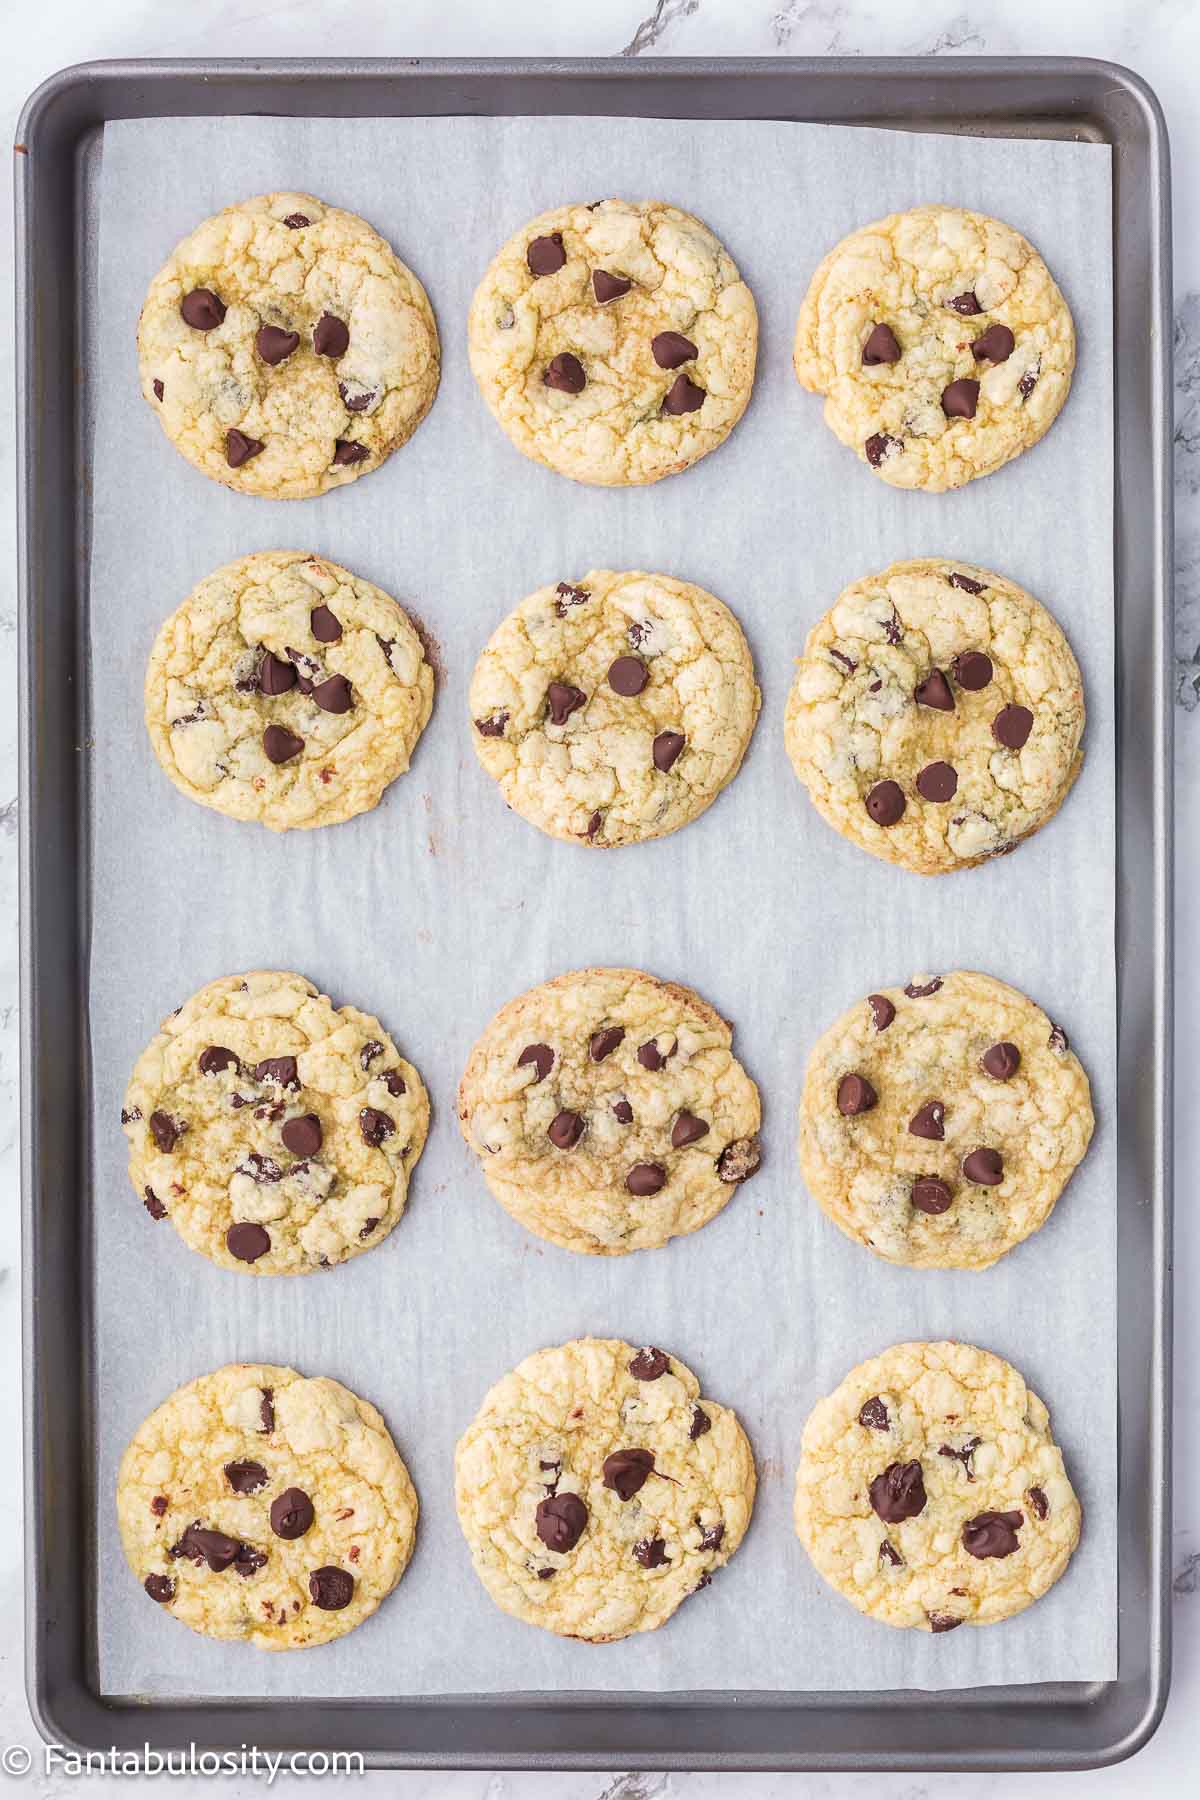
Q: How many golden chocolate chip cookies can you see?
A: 12